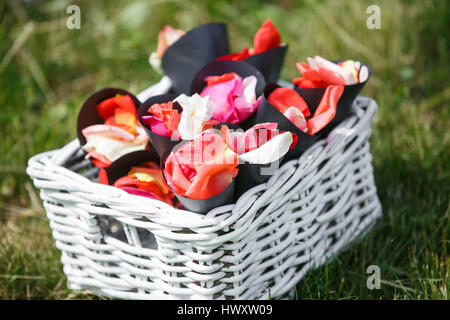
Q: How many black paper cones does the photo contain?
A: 10